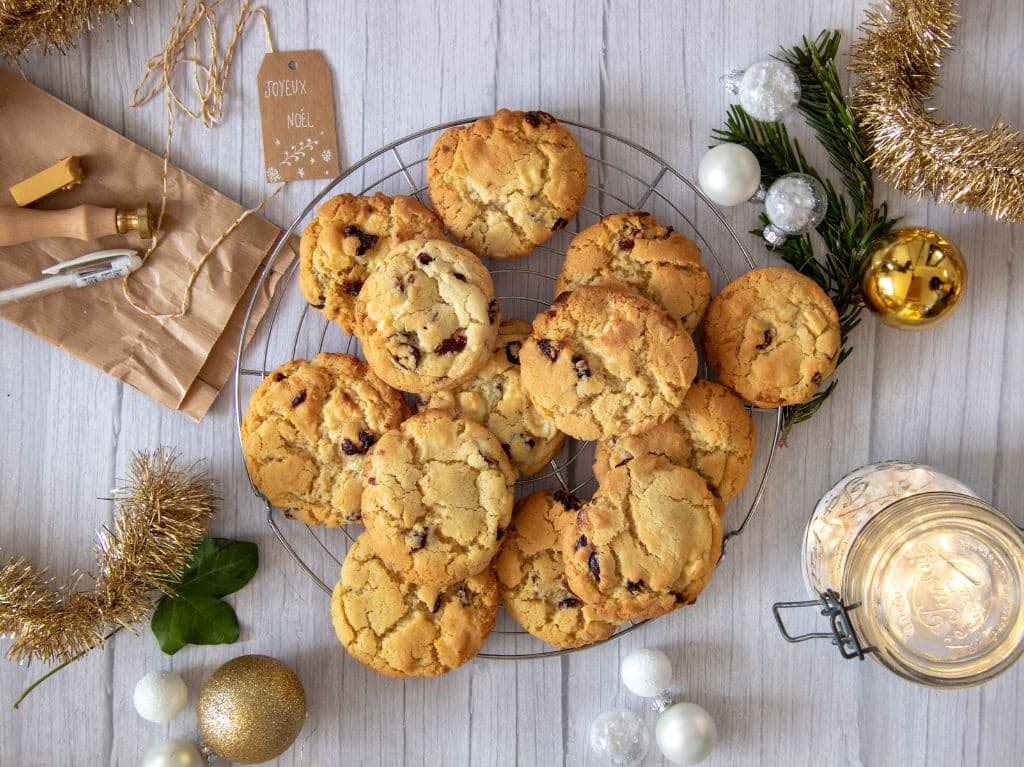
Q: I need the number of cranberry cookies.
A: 13